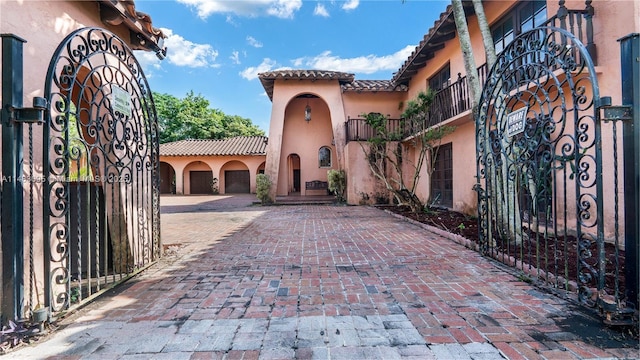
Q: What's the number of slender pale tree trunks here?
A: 2